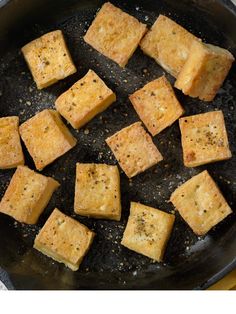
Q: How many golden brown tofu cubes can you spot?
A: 15